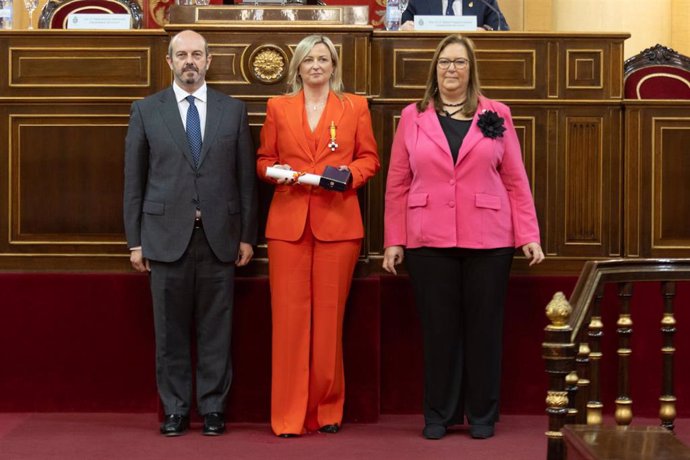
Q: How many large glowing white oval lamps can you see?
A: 0